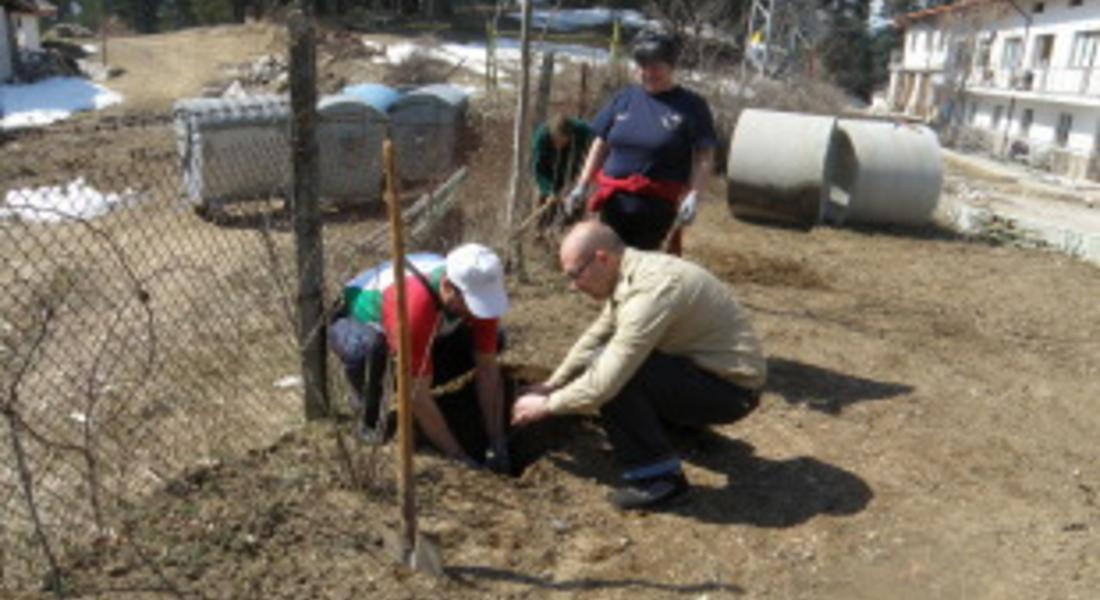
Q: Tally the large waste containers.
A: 3